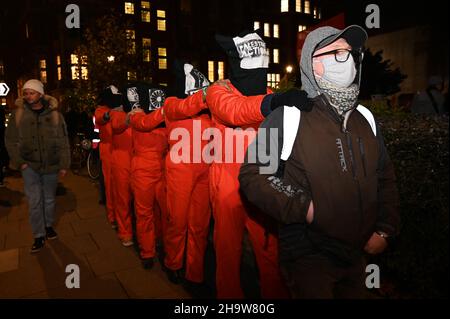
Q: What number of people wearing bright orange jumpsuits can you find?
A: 5